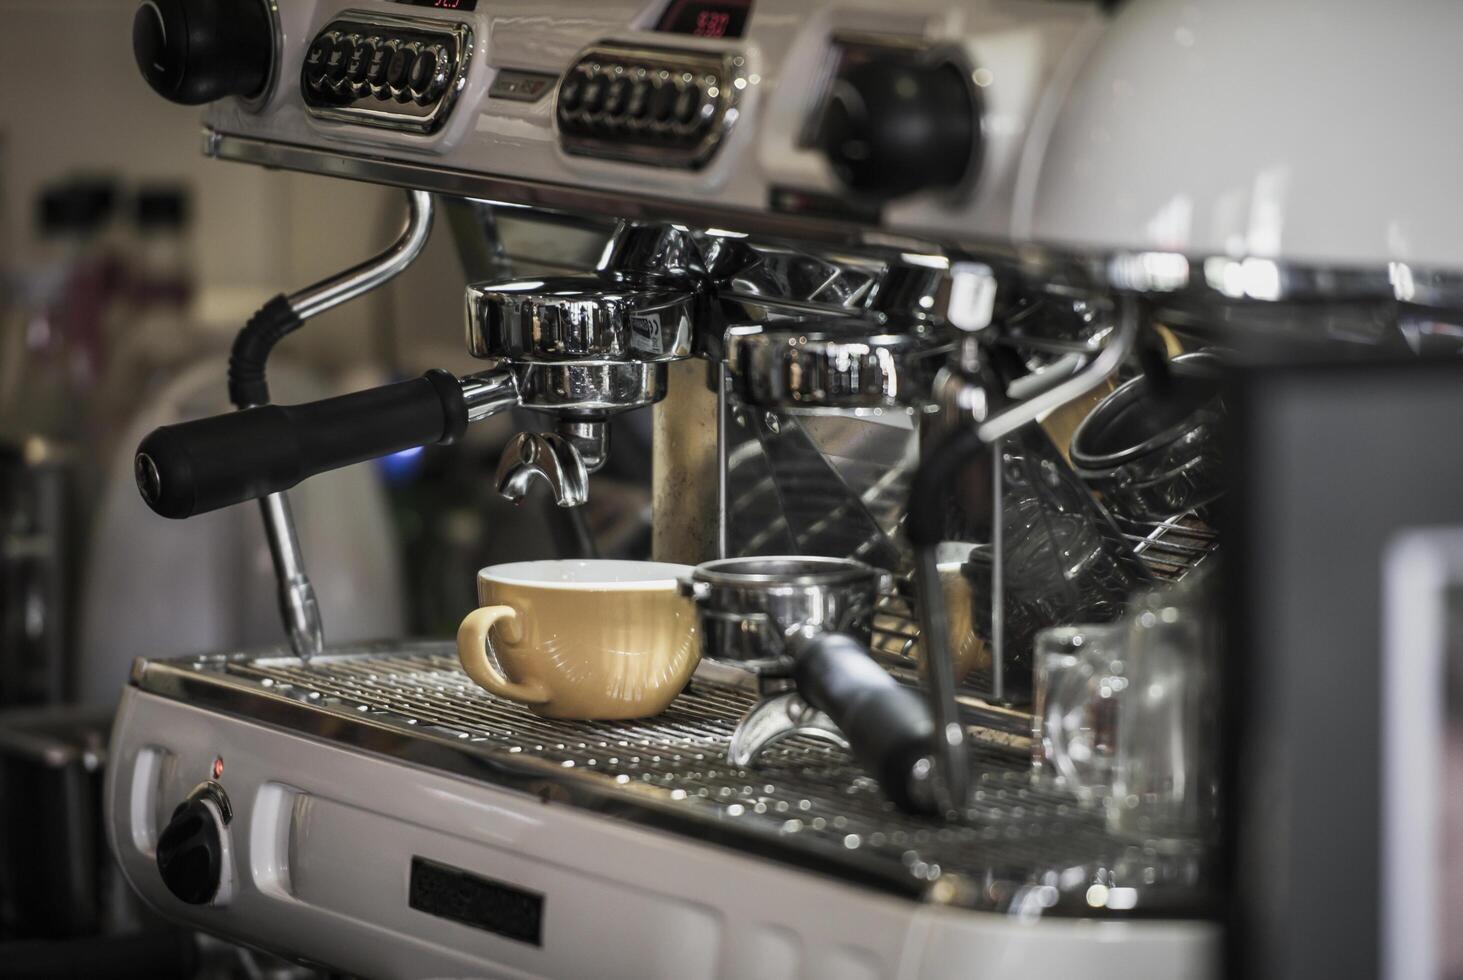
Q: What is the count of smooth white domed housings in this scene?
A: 1